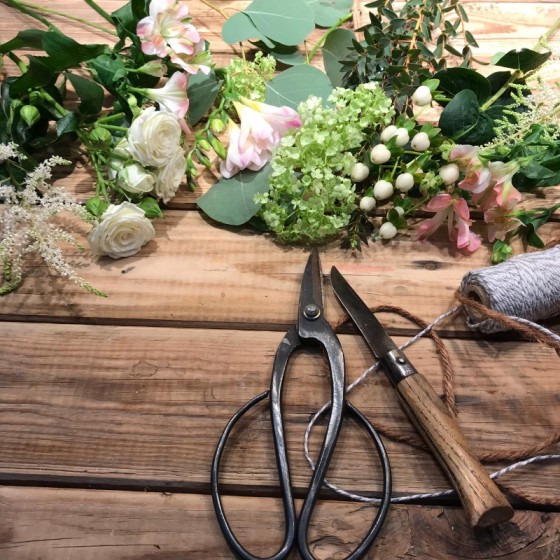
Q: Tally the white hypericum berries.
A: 12